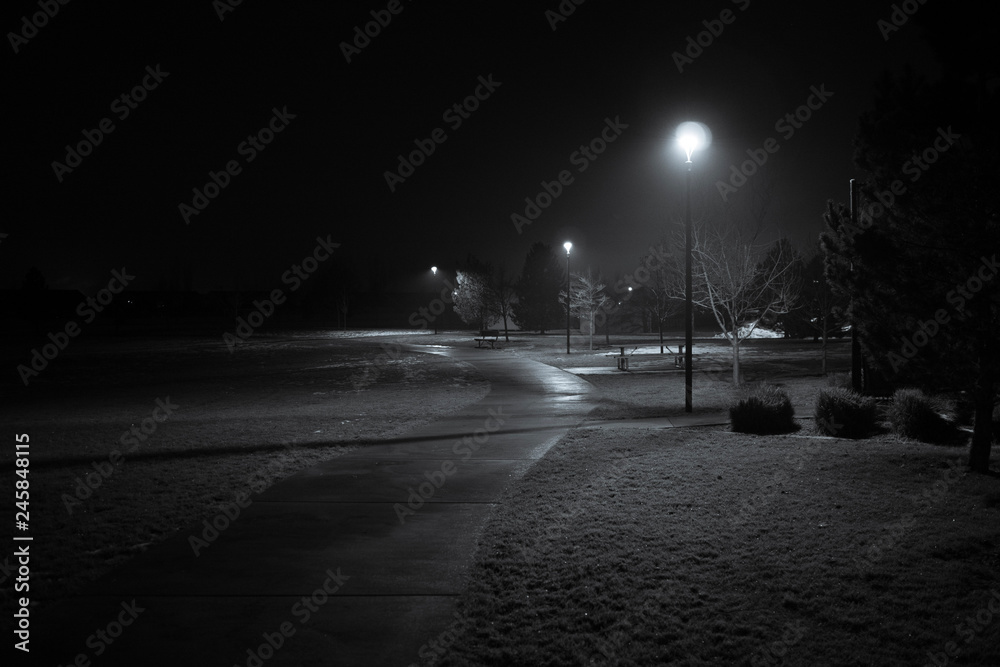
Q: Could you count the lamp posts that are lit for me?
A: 3